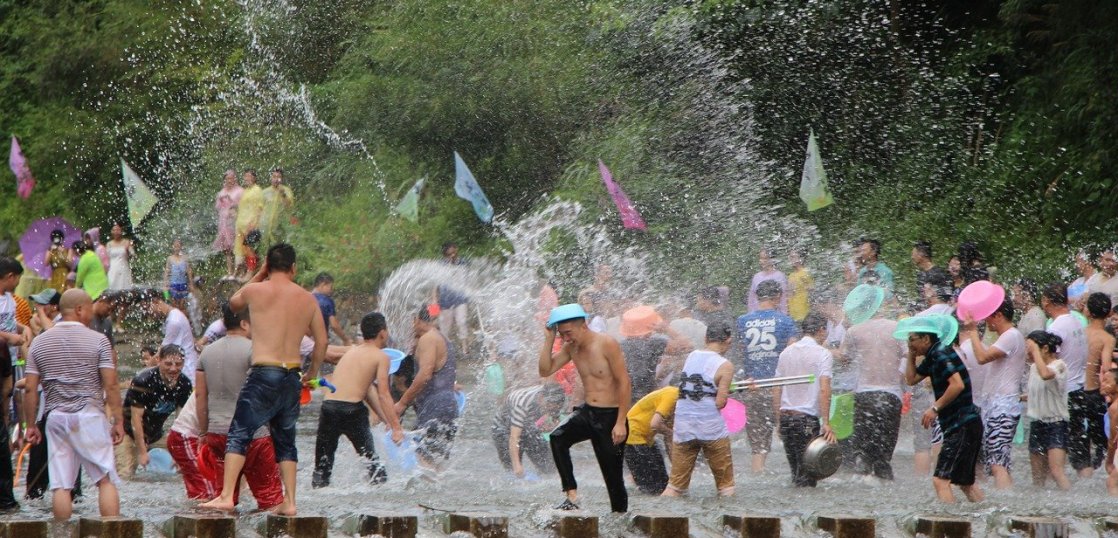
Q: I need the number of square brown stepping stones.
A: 13